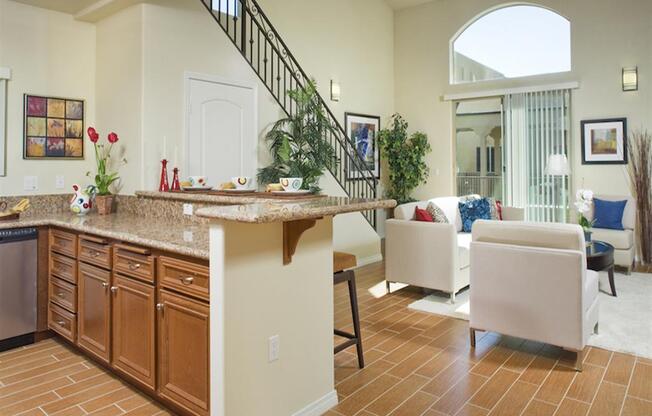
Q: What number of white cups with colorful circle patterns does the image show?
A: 3